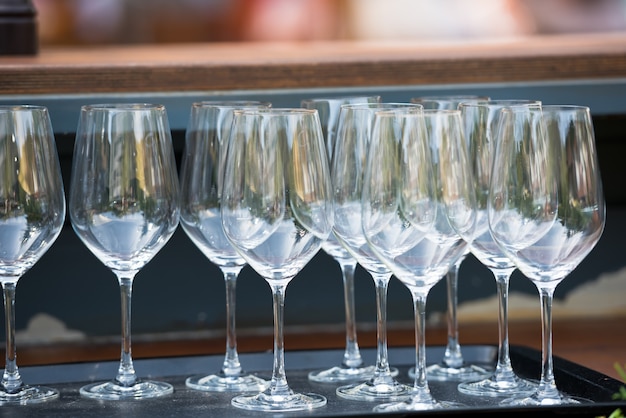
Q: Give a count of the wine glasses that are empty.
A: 10